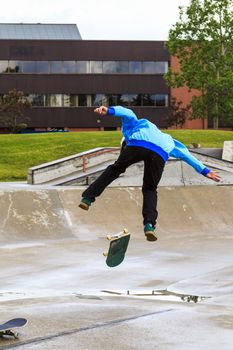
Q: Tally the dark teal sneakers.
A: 2